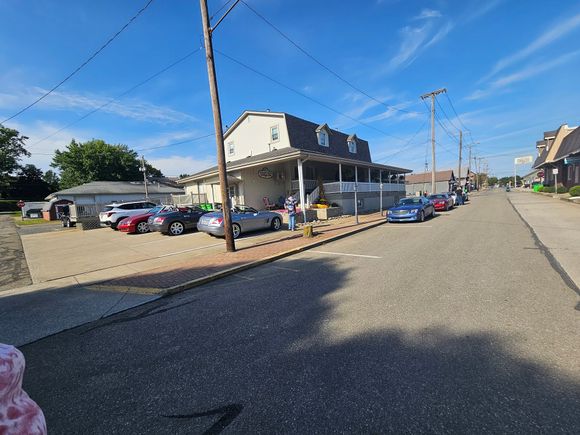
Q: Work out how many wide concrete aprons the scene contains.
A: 1